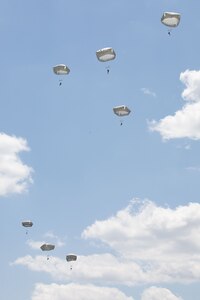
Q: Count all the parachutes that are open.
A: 7